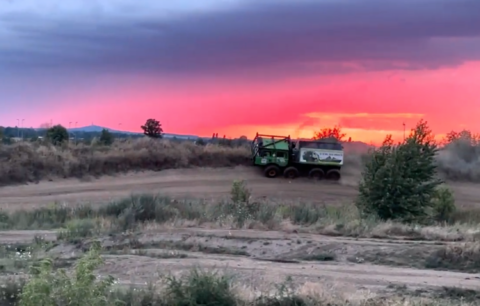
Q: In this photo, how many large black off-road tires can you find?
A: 4